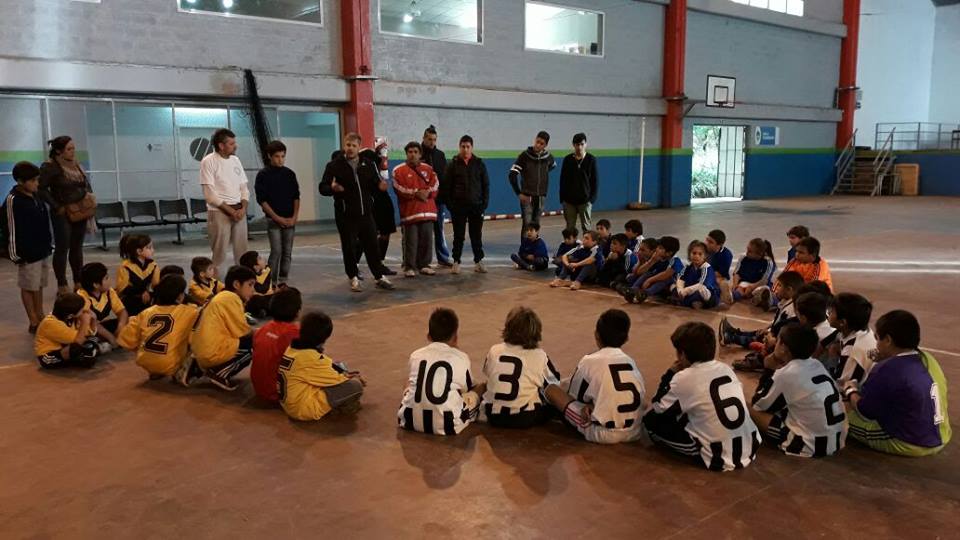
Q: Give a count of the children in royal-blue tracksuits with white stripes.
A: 12